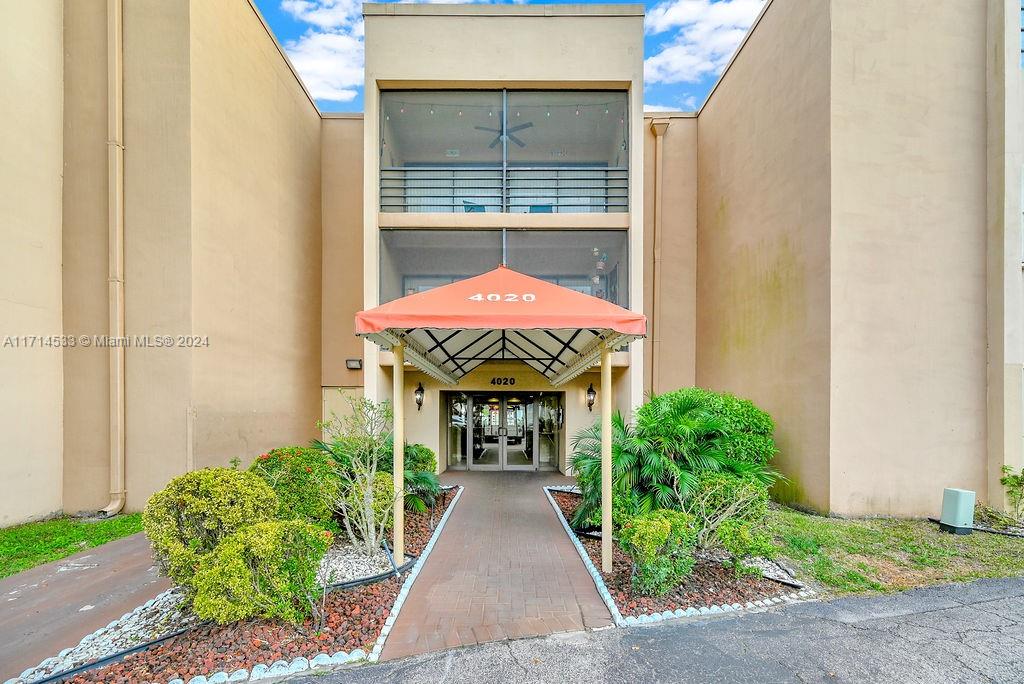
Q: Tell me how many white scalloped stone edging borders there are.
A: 2